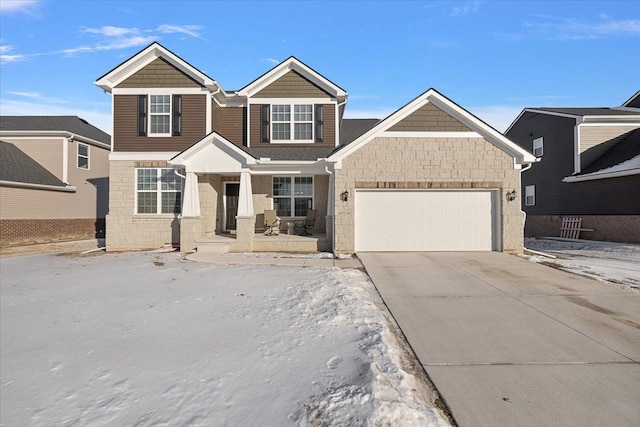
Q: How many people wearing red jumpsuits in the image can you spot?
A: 0